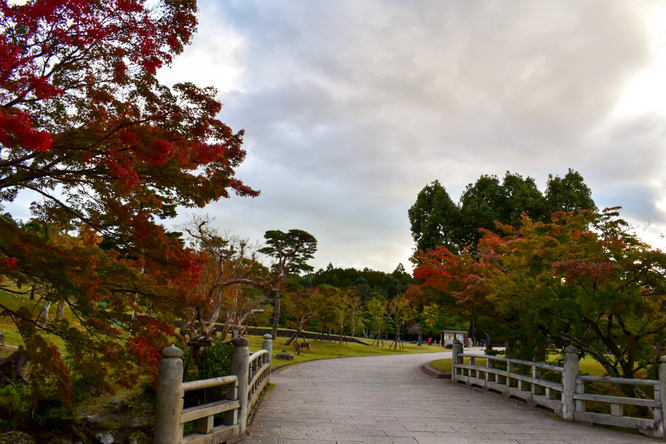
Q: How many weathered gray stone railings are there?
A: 2